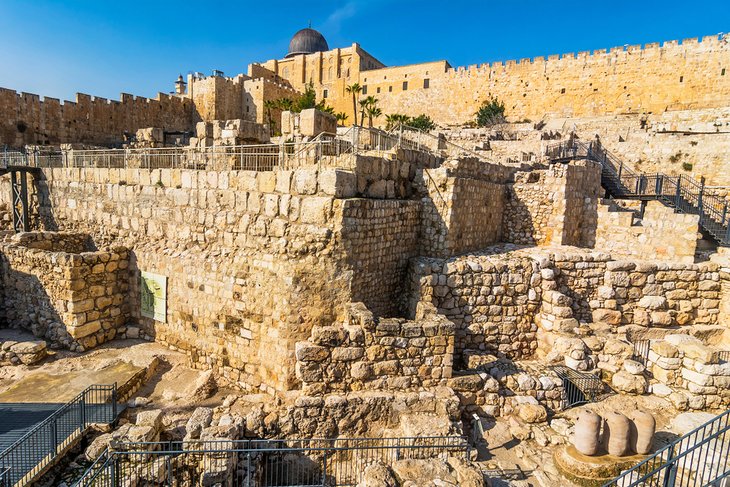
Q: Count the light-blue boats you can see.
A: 0